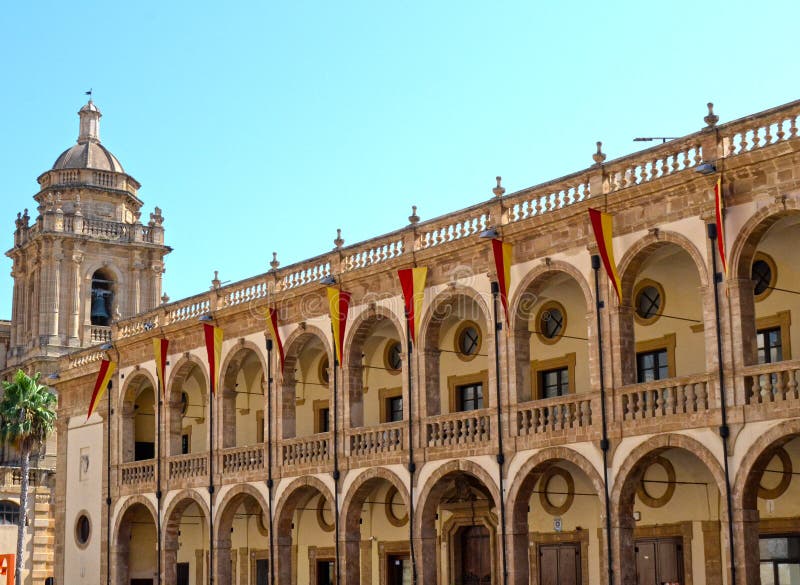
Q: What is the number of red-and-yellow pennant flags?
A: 9